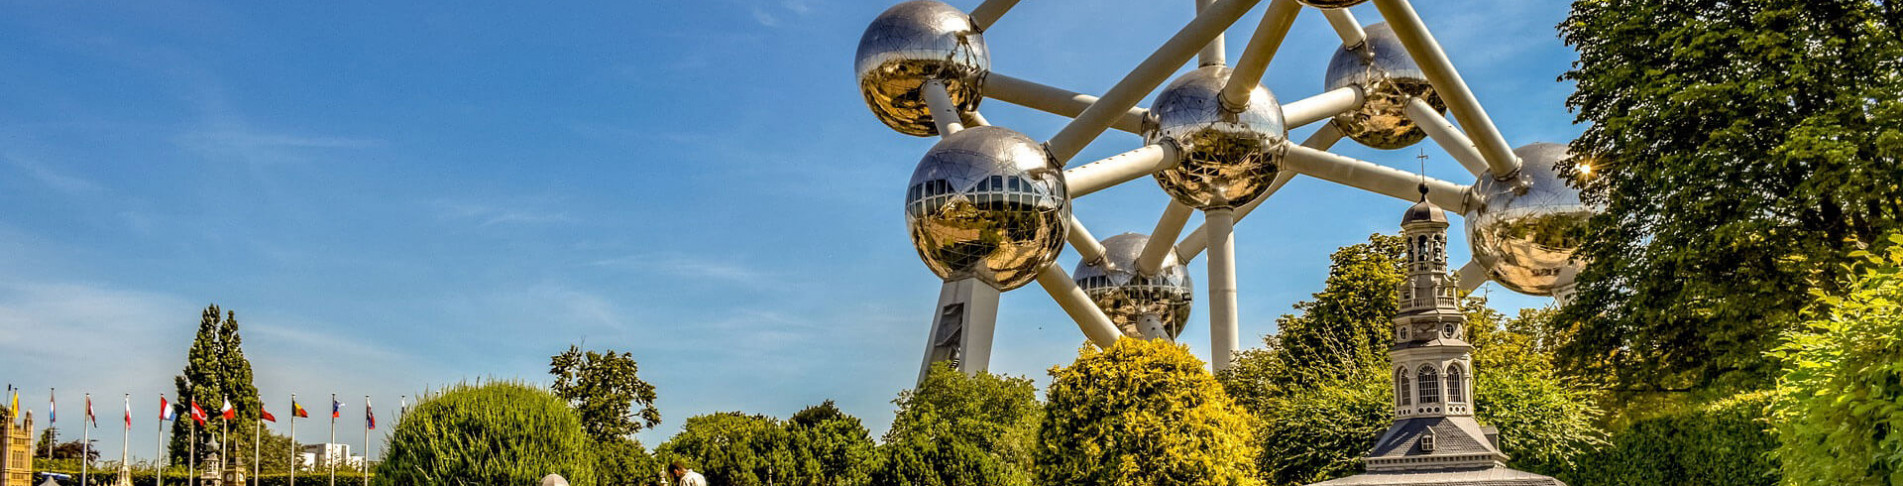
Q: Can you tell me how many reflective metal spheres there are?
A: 7